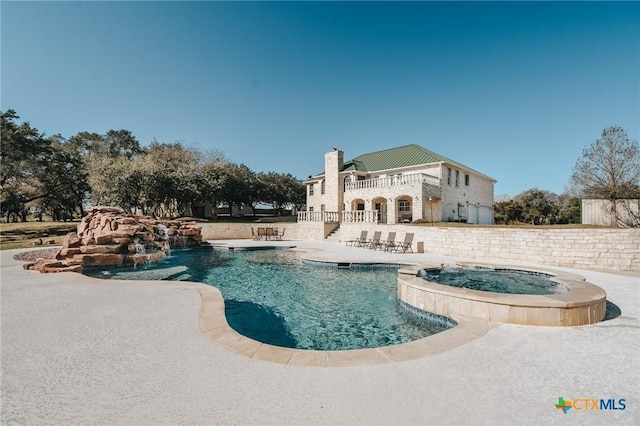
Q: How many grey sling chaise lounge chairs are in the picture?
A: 4